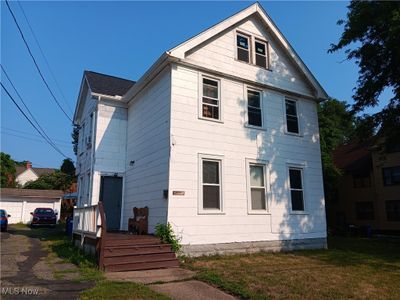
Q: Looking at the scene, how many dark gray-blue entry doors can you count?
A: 1